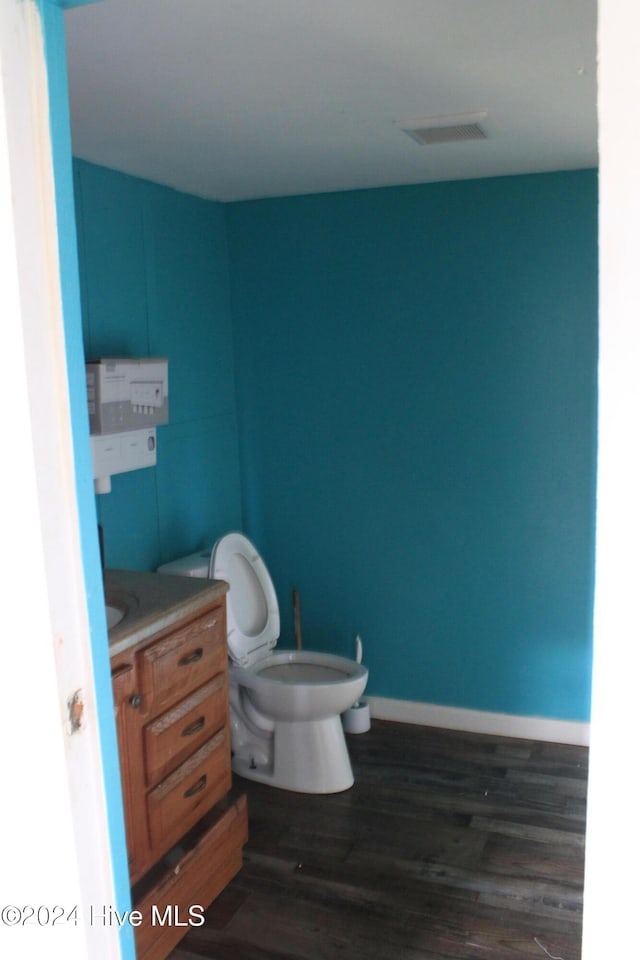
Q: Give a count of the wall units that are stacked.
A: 2